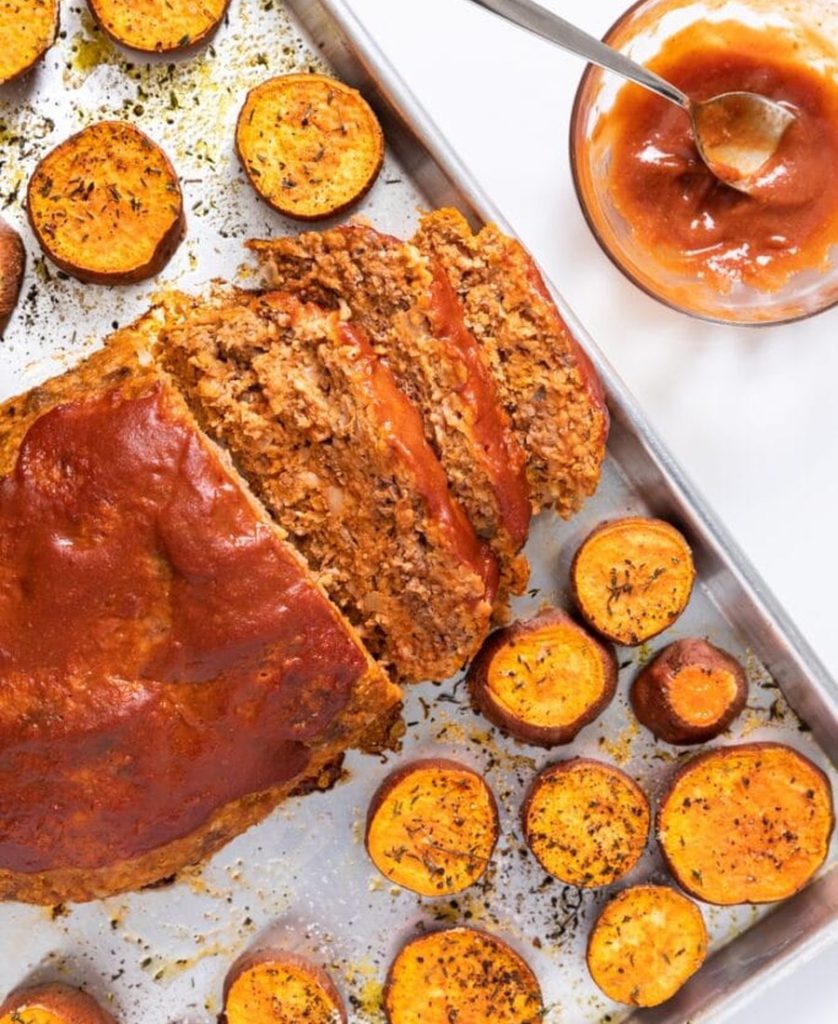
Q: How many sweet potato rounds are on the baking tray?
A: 15